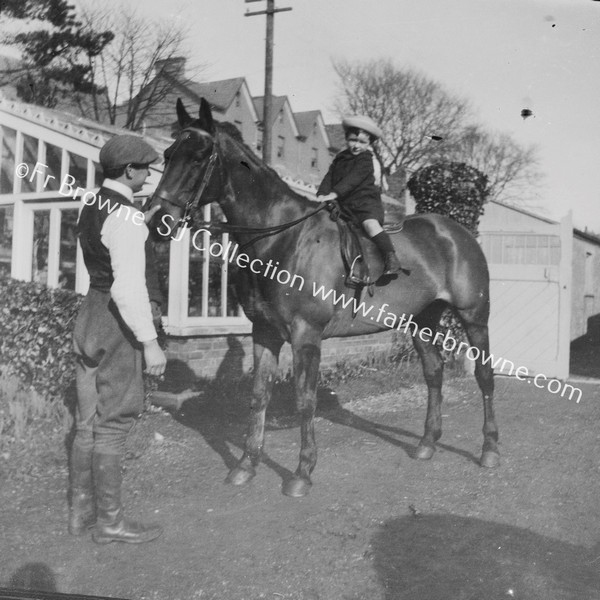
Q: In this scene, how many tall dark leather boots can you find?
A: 2